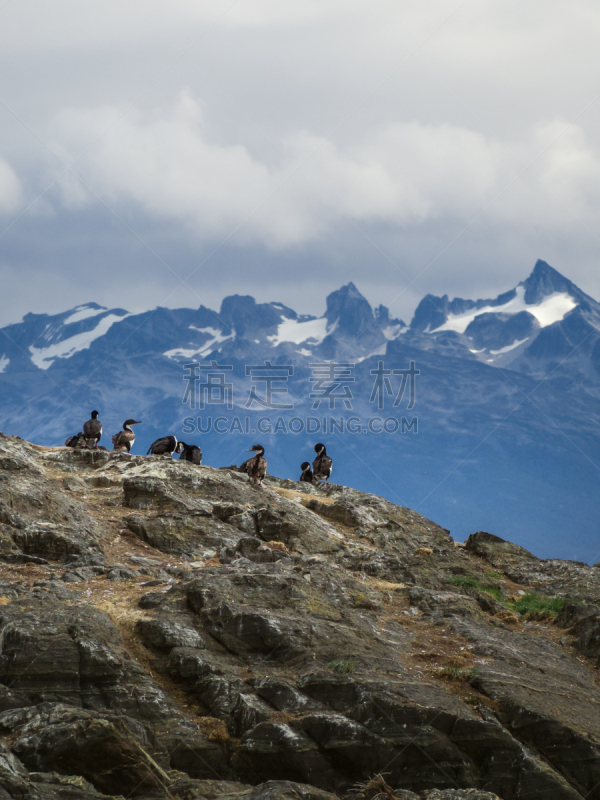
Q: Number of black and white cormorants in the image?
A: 8